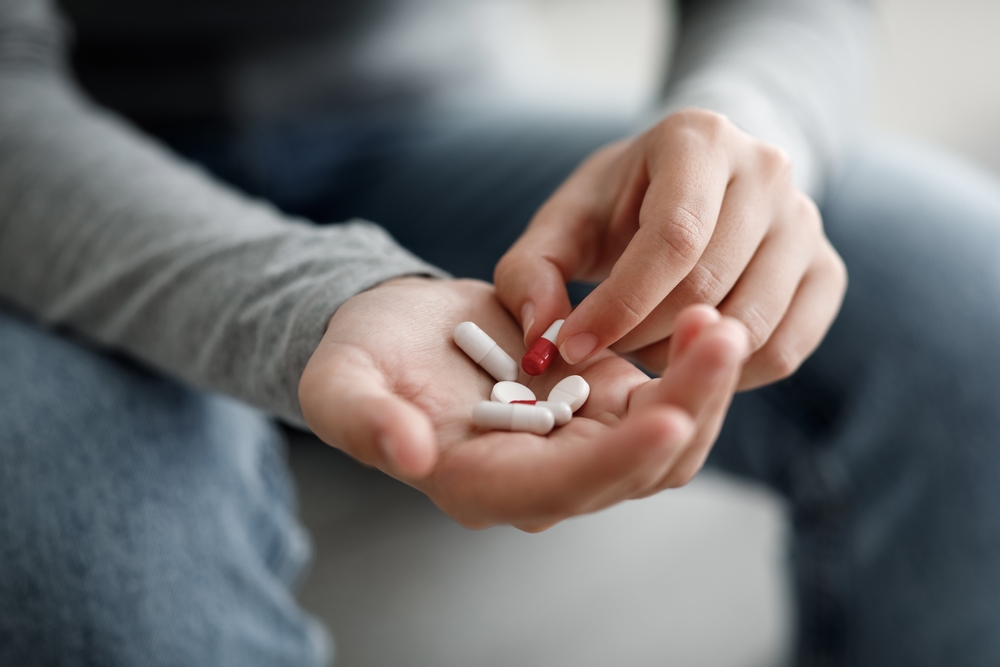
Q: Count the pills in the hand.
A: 6